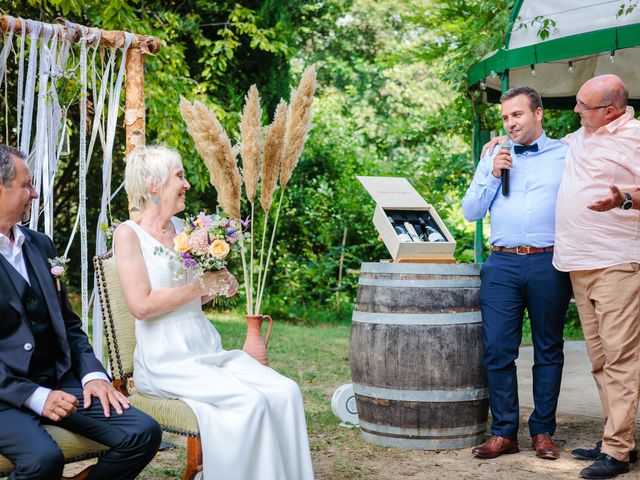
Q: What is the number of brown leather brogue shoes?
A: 2